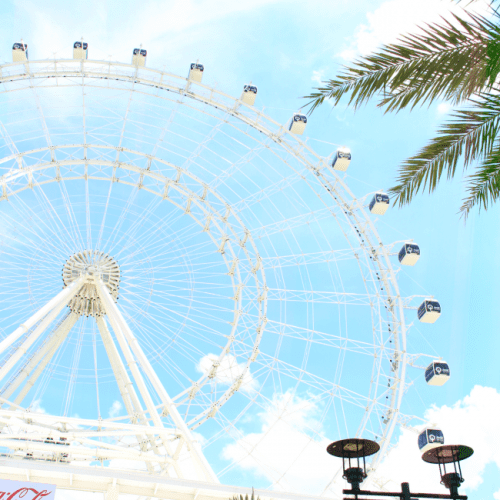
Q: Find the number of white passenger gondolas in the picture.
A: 12